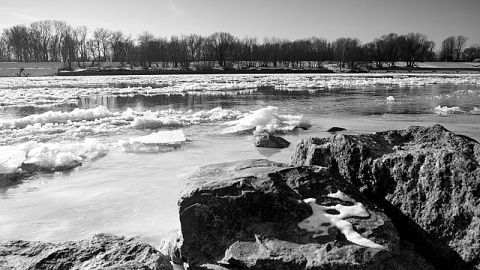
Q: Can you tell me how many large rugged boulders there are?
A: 3